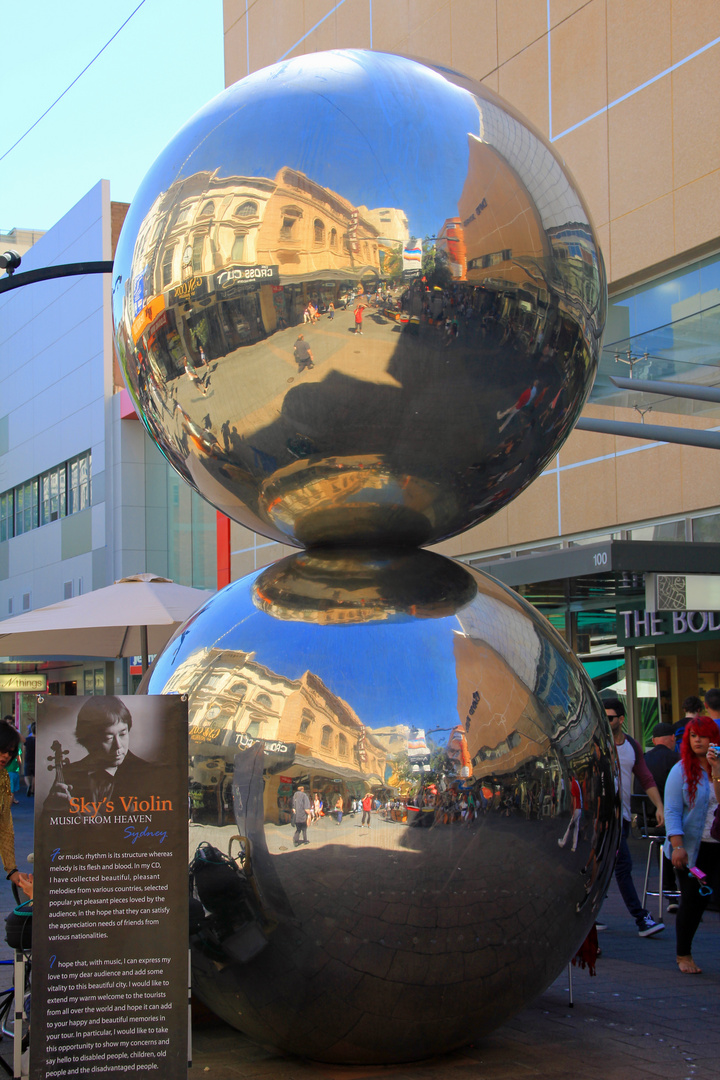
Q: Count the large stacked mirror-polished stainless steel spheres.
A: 2